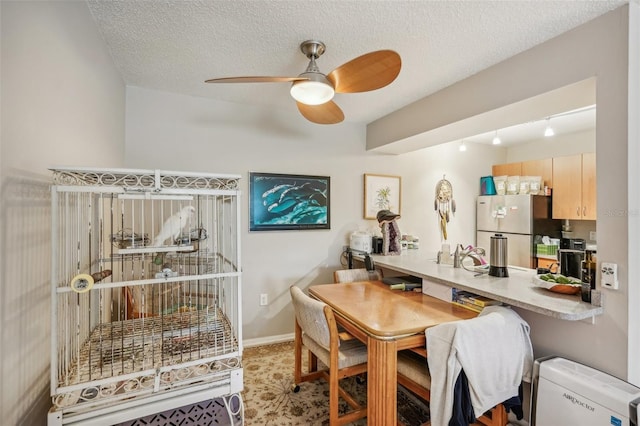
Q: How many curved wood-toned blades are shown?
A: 3